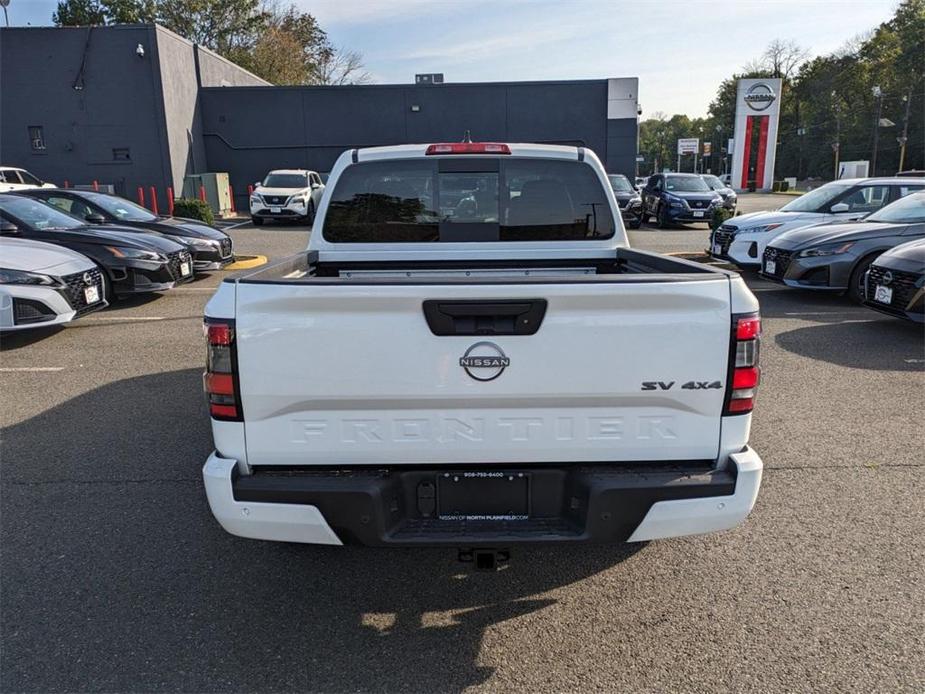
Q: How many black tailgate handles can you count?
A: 1